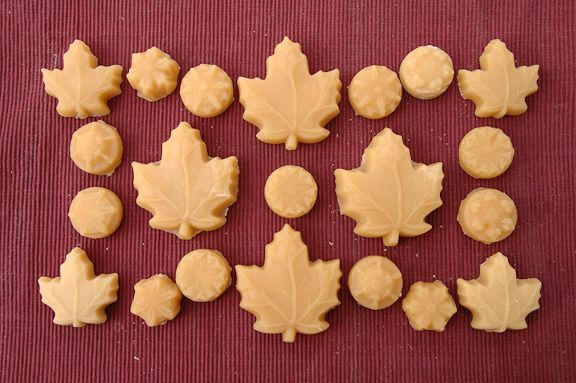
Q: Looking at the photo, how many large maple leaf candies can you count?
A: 4